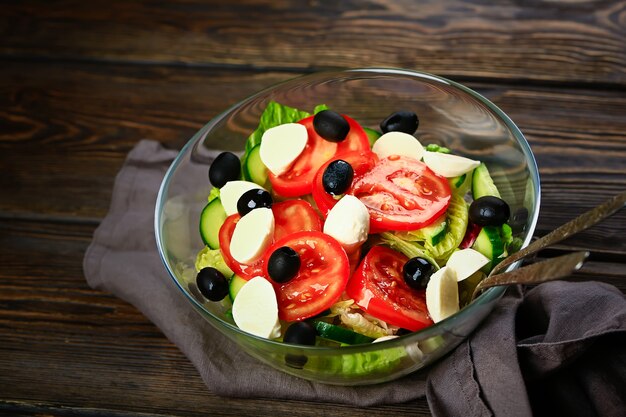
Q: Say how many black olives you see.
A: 10